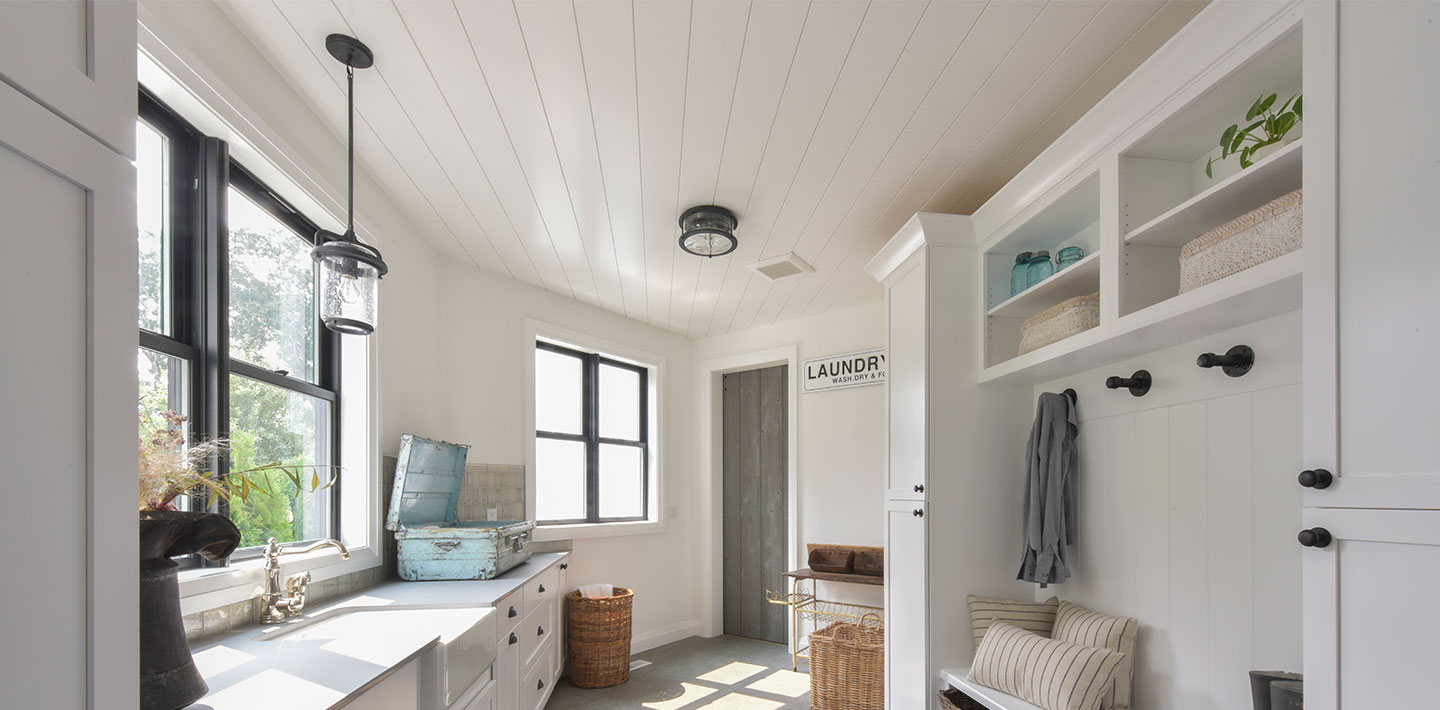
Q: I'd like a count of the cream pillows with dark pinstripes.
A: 3